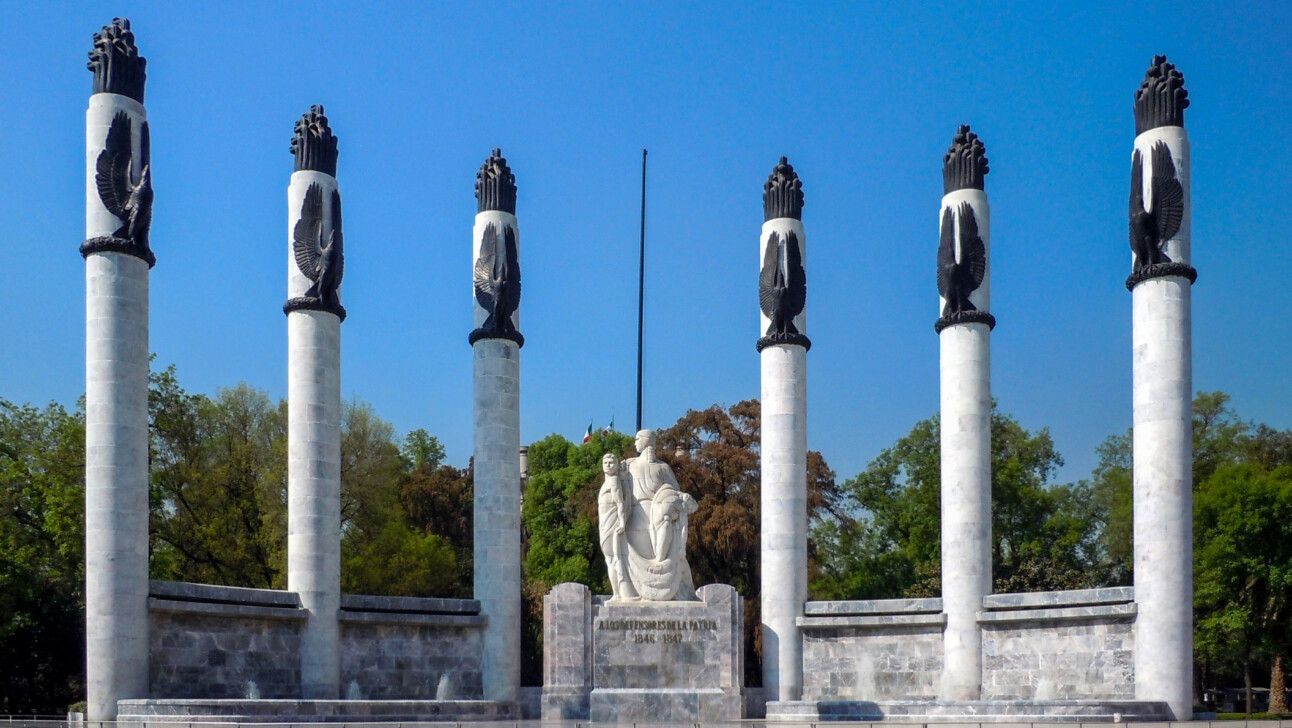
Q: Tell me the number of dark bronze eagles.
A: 6